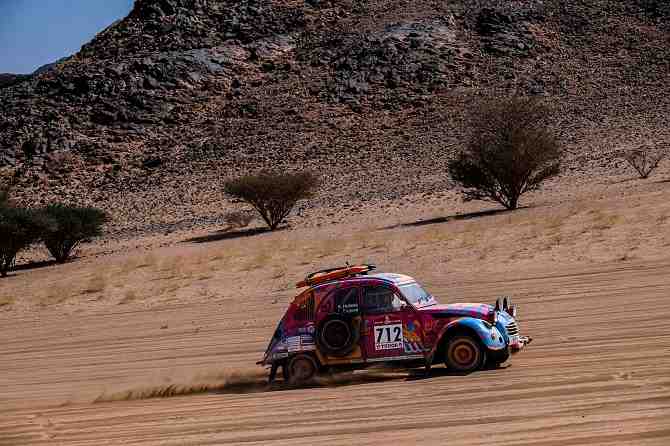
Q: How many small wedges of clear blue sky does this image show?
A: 1